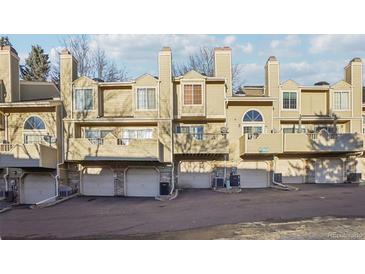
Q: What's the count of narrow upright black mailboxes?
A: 0